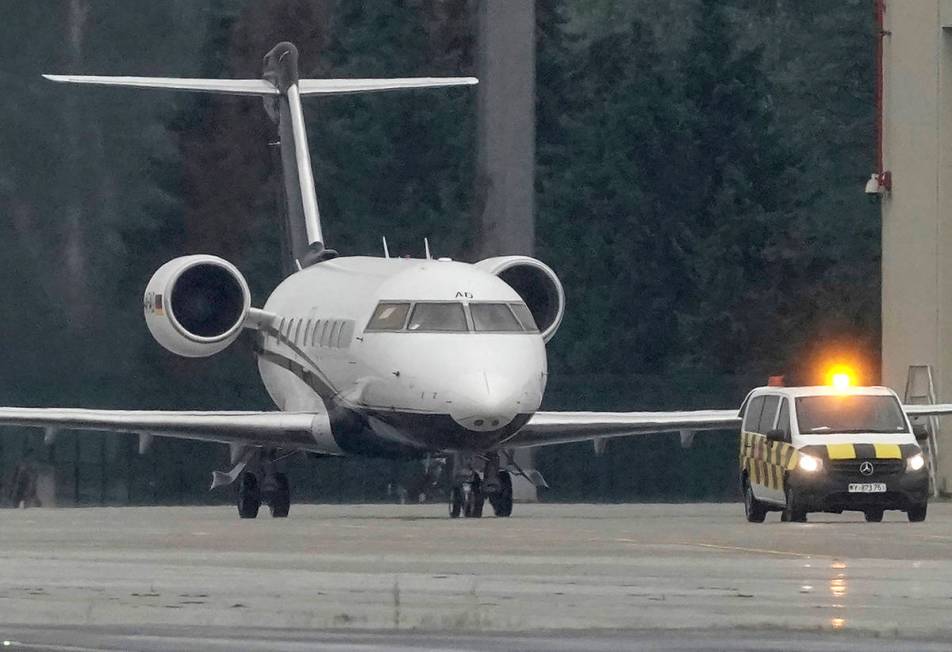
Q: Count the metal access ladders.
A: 1